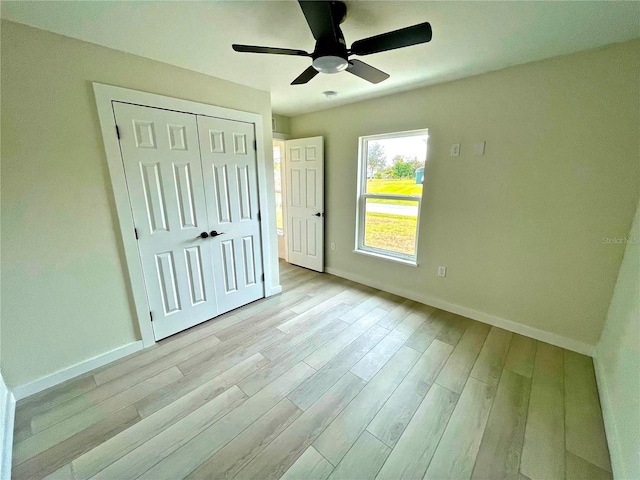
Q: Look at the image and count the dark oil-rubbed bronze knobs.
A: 3